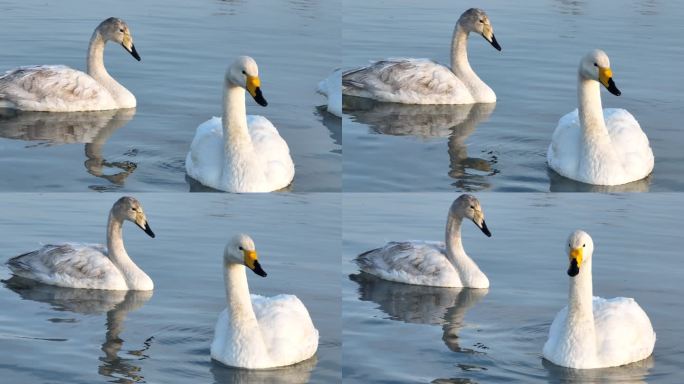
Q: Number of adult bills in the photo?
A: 4